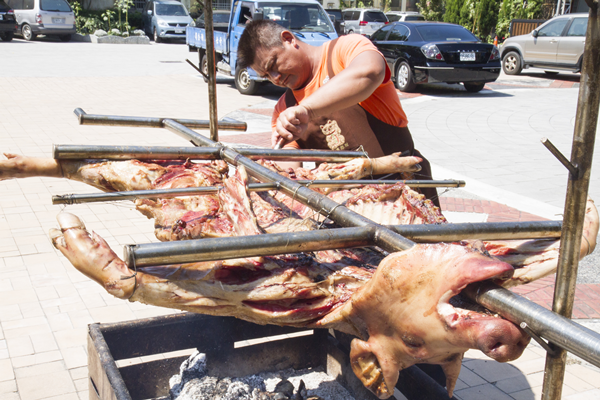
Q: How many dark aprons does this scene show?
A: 1